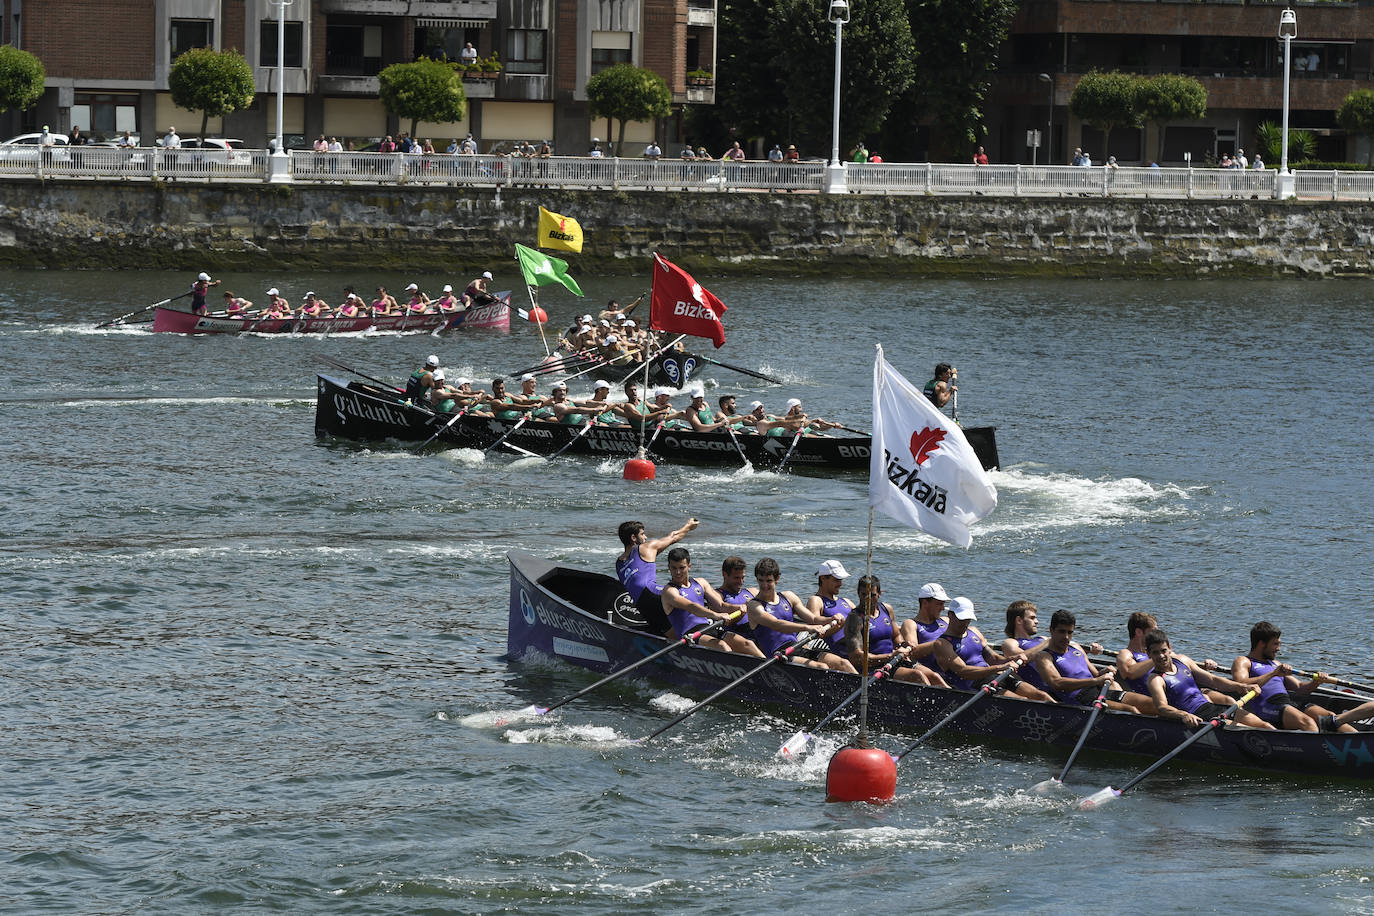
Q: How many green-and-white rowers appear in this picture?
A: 14